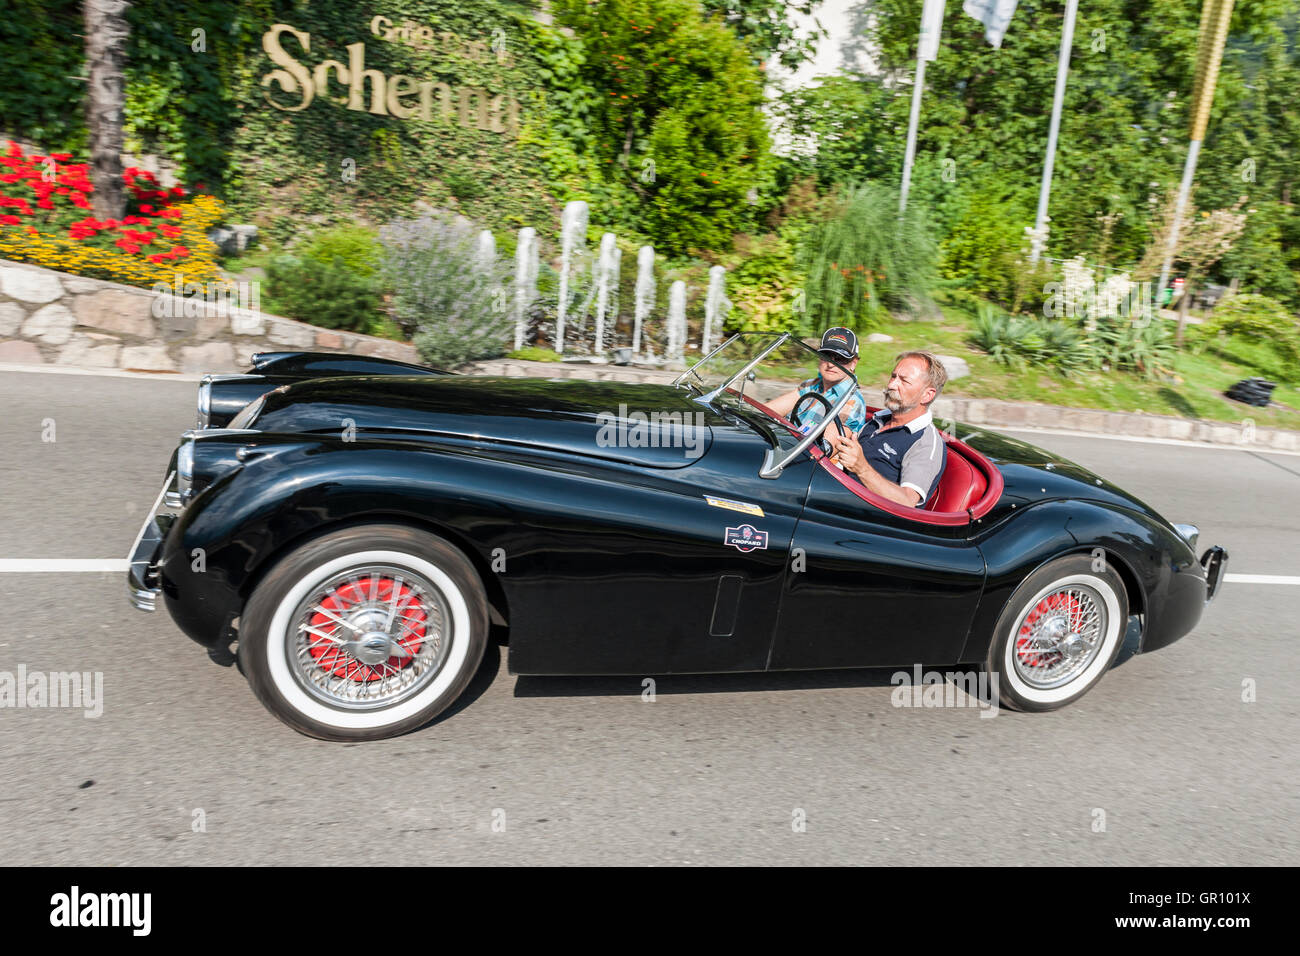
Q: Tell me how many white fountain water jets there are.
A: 7